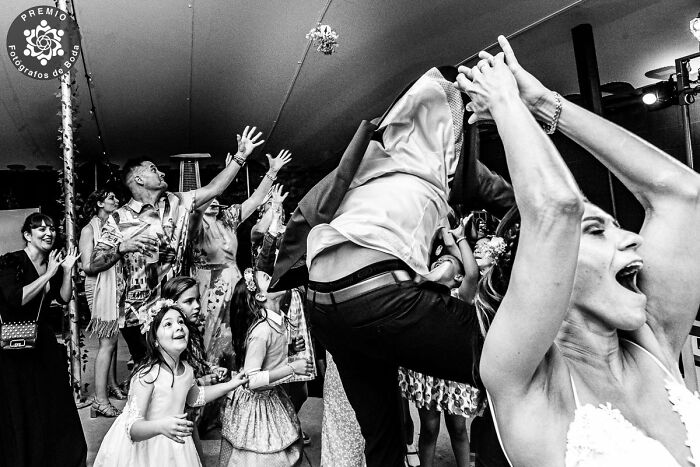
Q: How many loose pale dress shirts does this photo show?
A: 1